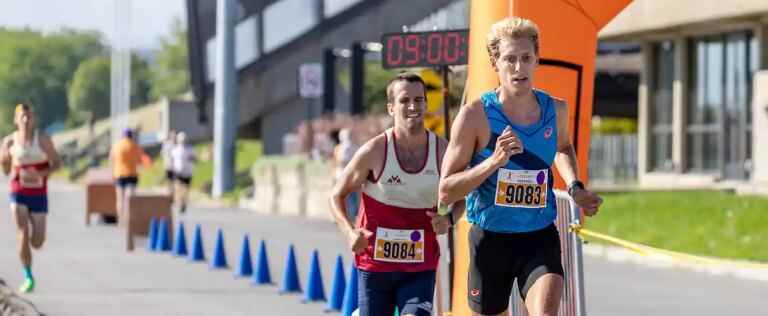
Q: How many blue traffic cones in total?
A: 11